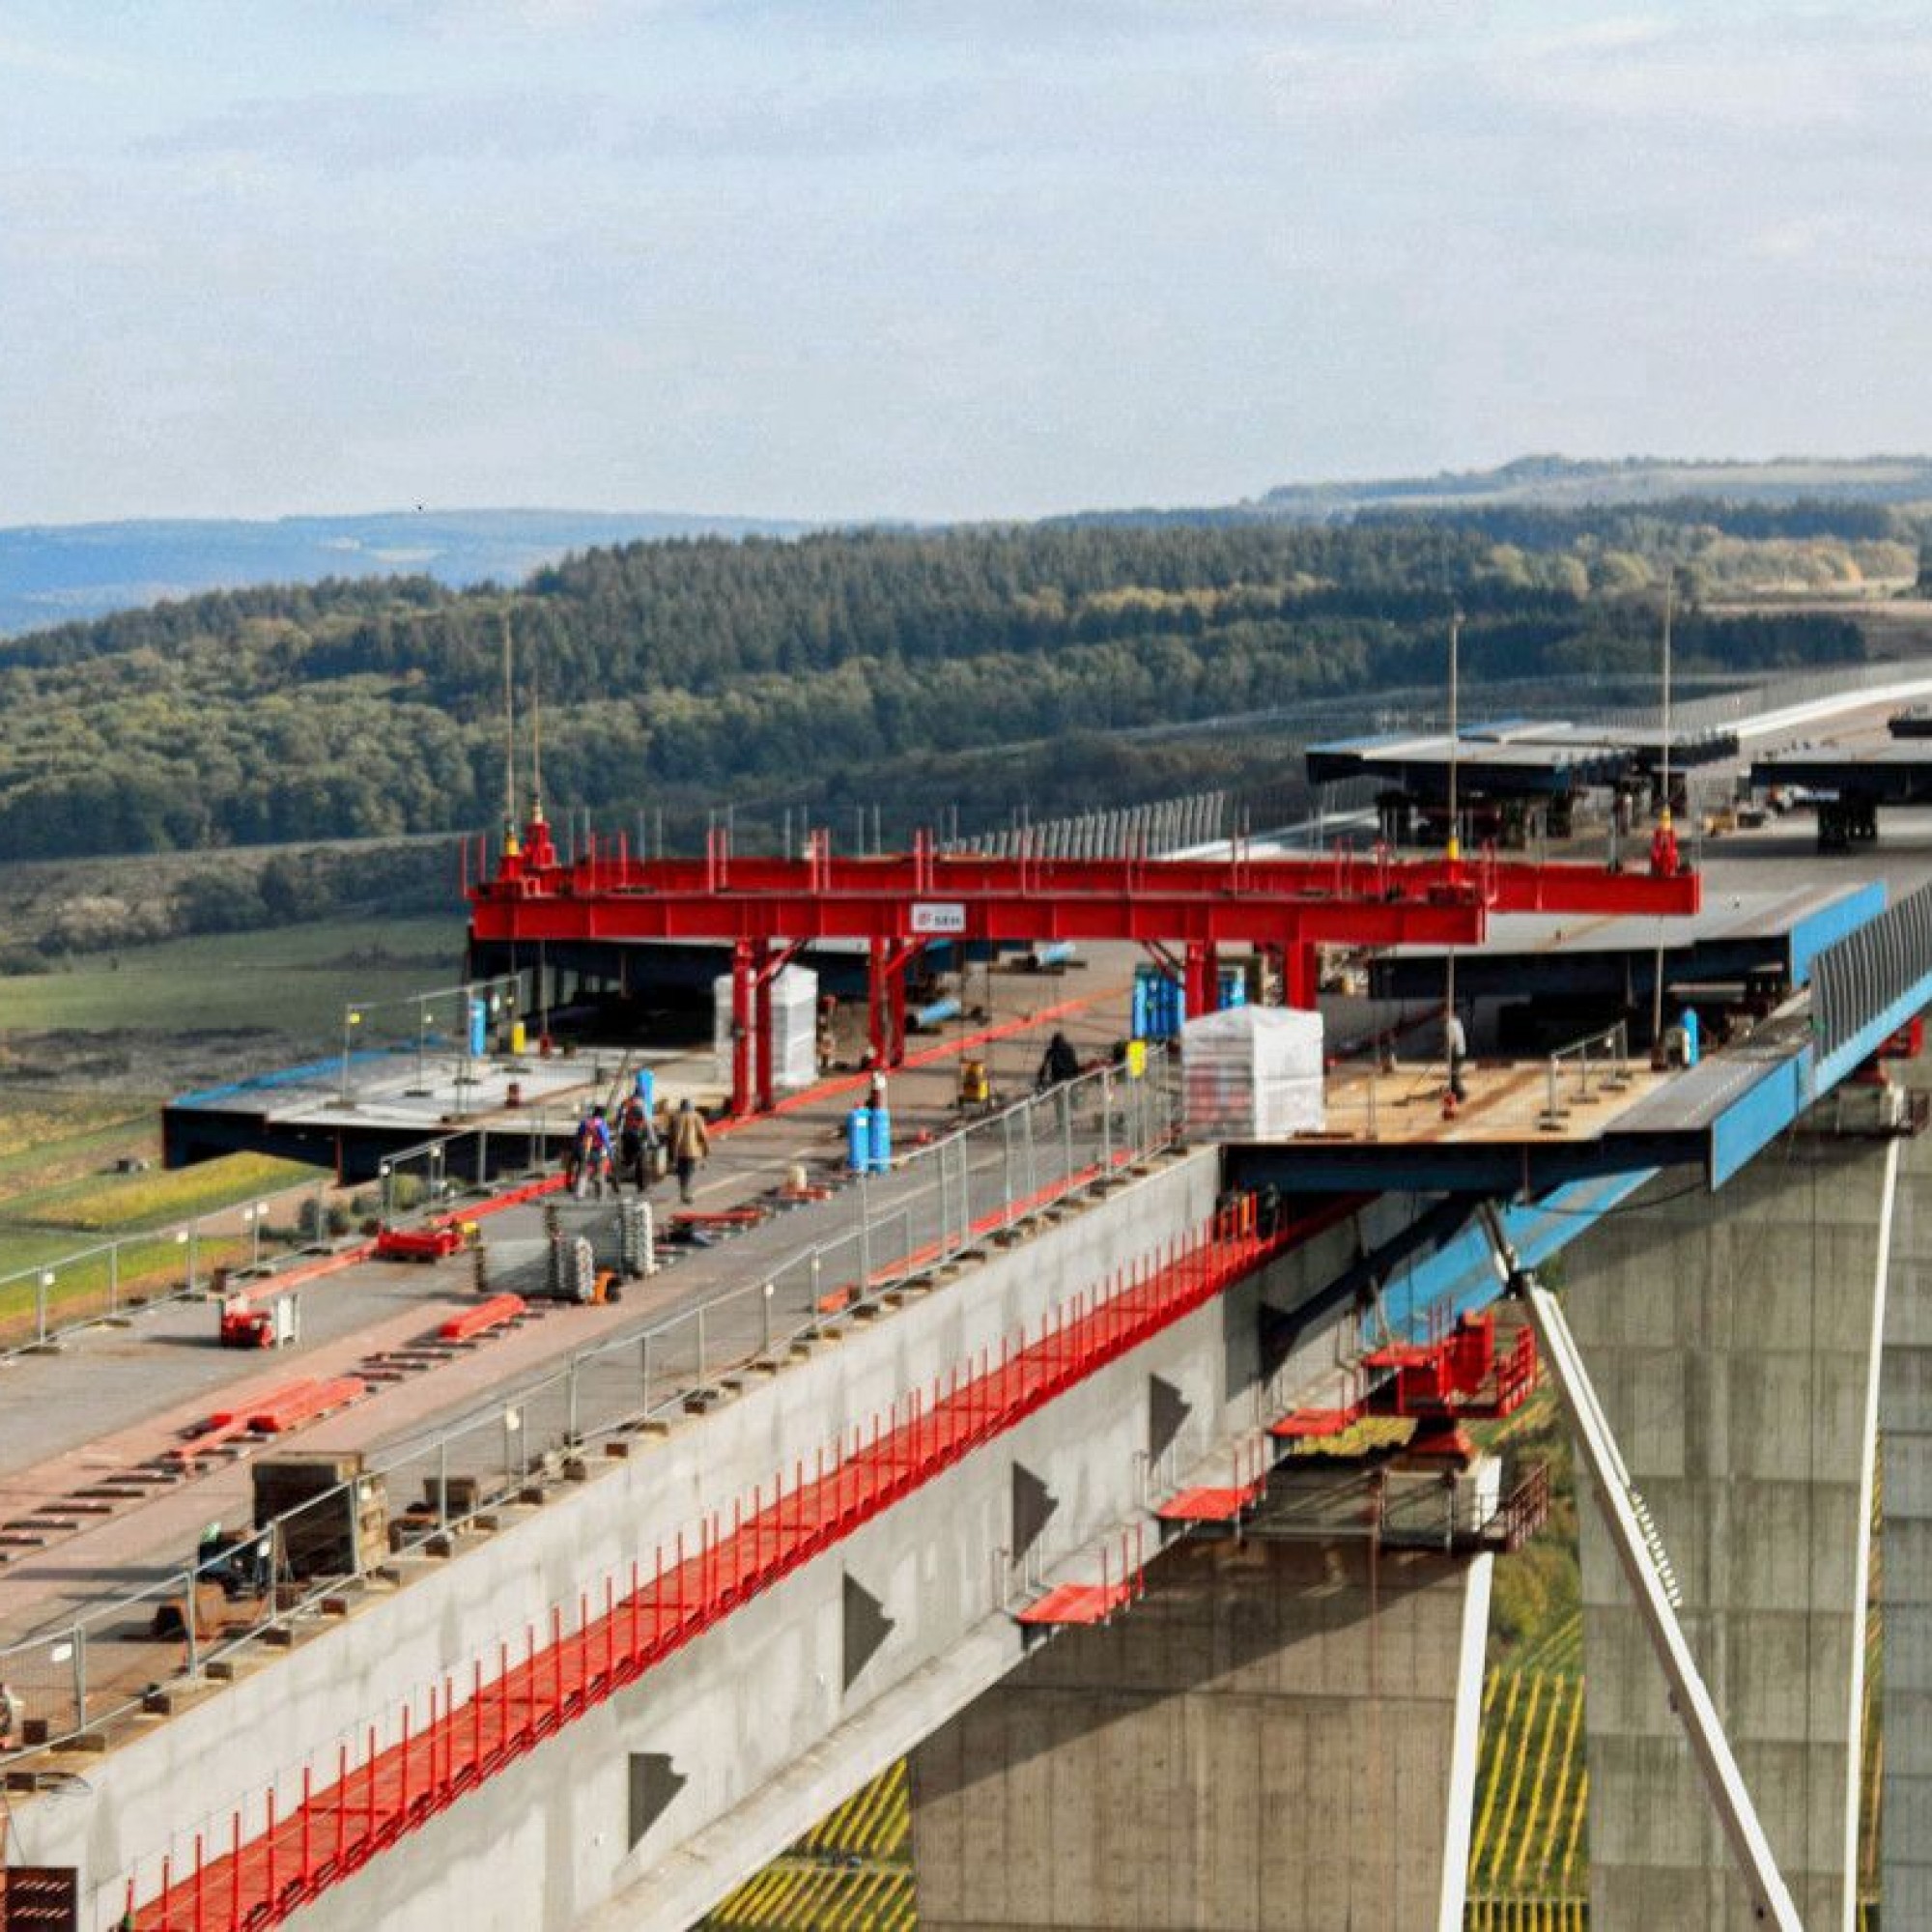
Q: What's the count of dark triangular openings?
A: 4